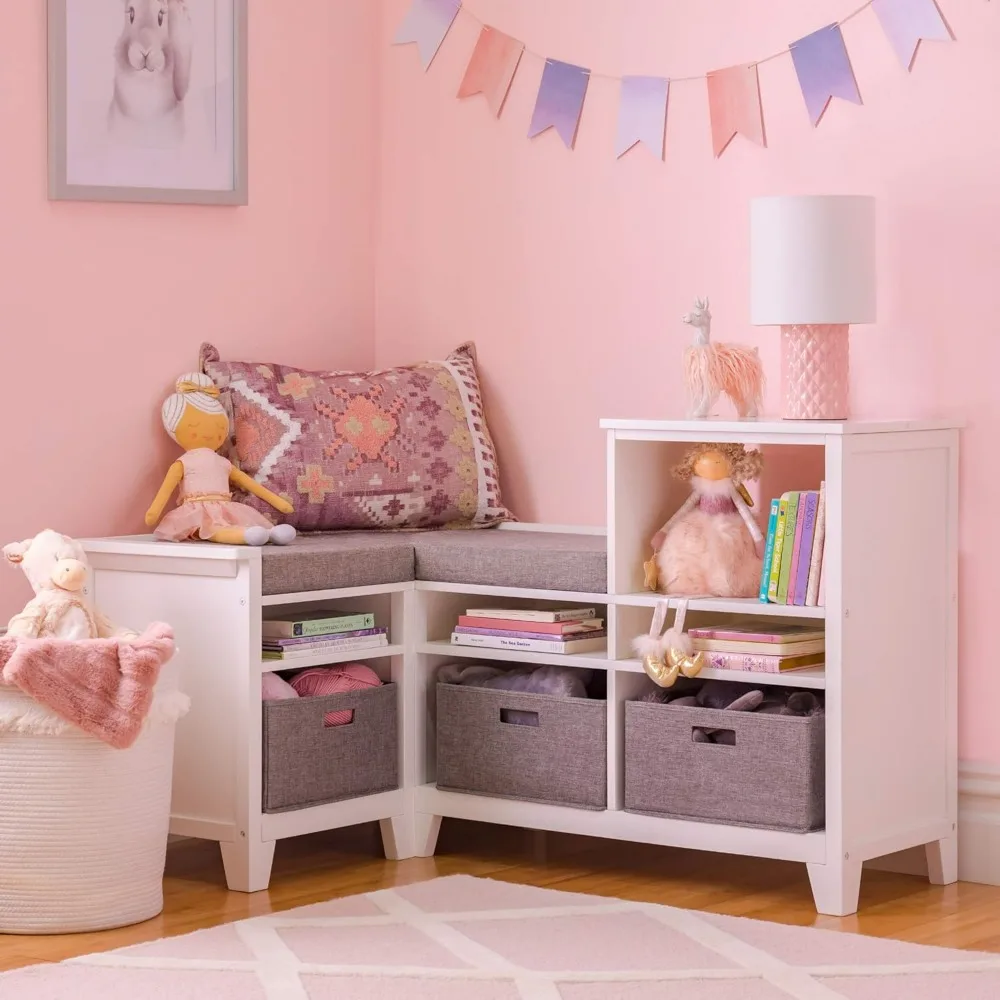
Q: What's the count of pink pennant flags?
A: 2